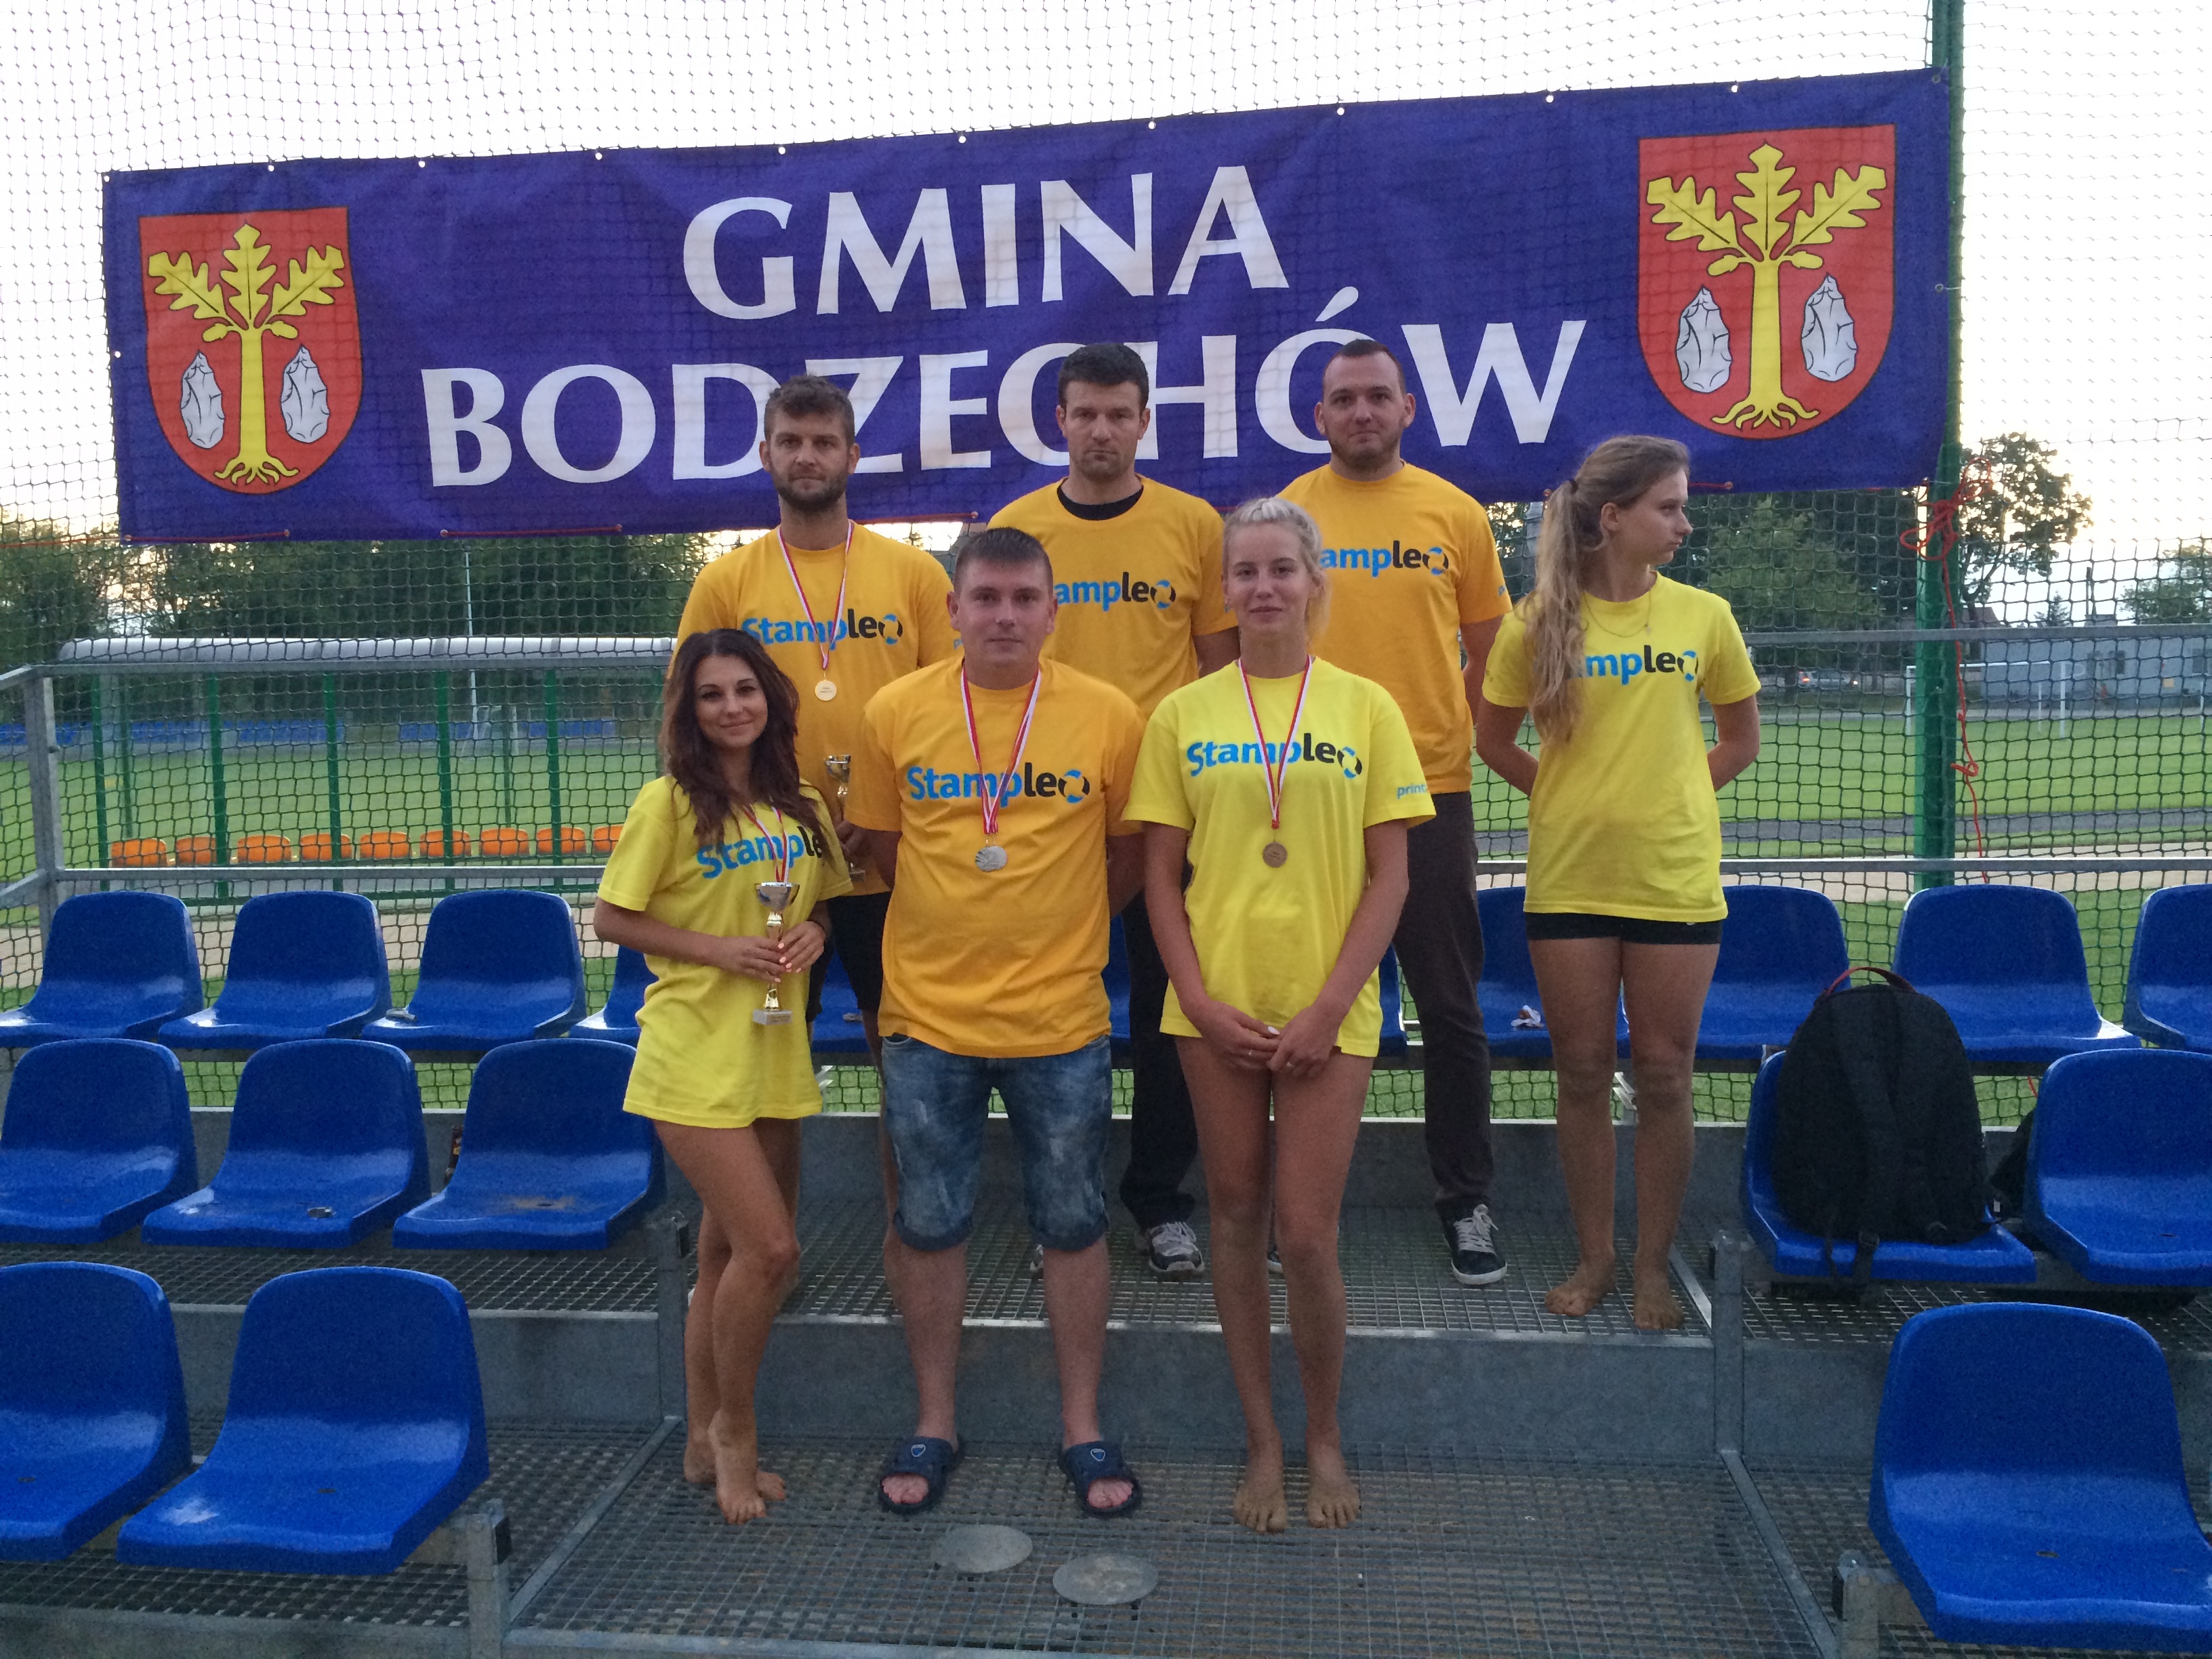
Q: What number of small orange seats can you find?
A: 9